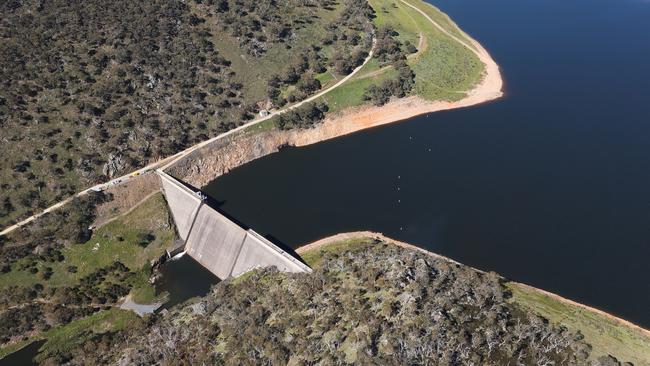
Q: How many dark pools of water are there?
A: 3